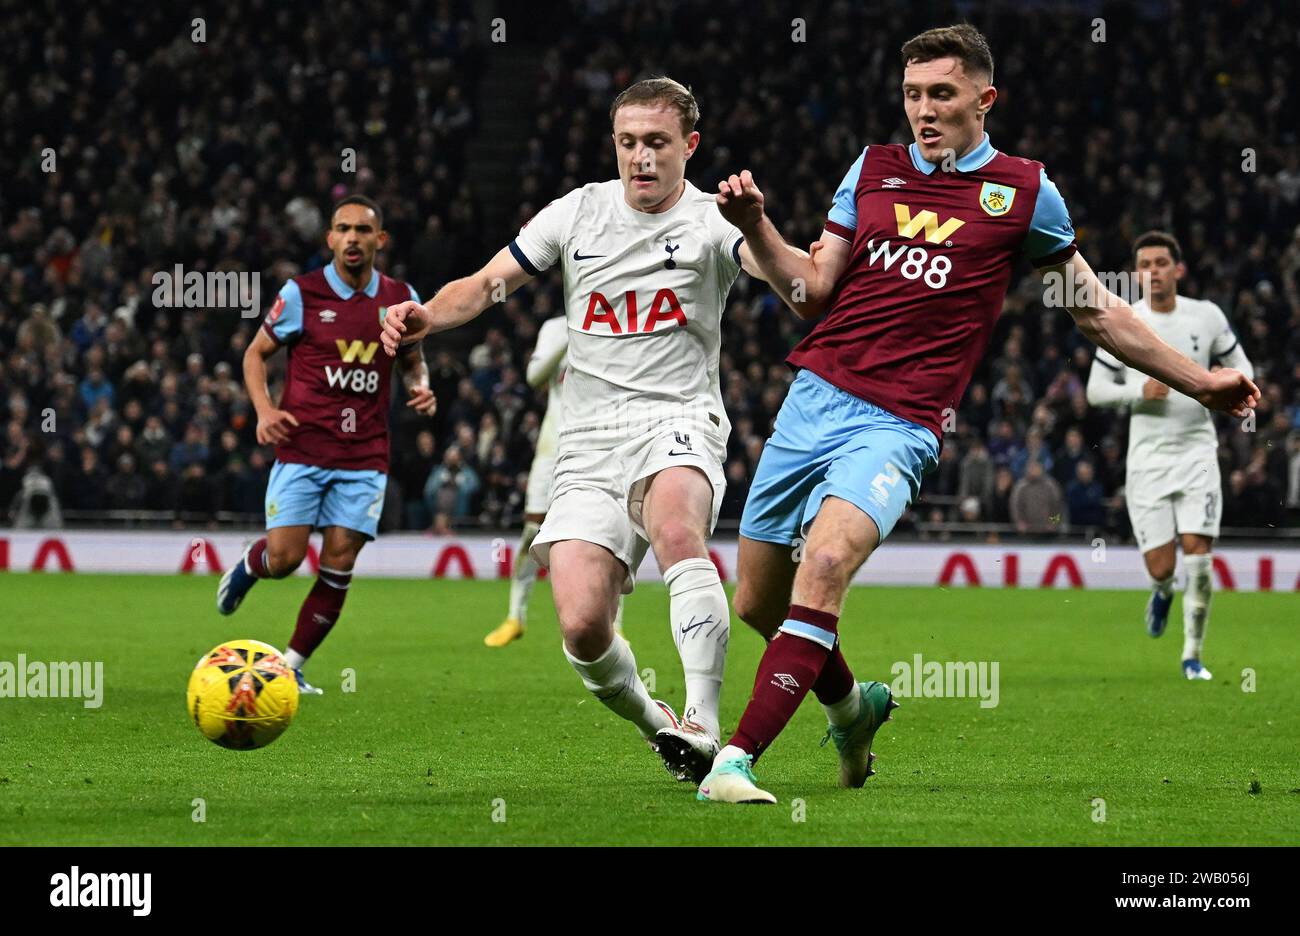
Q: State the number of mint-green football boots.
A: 2